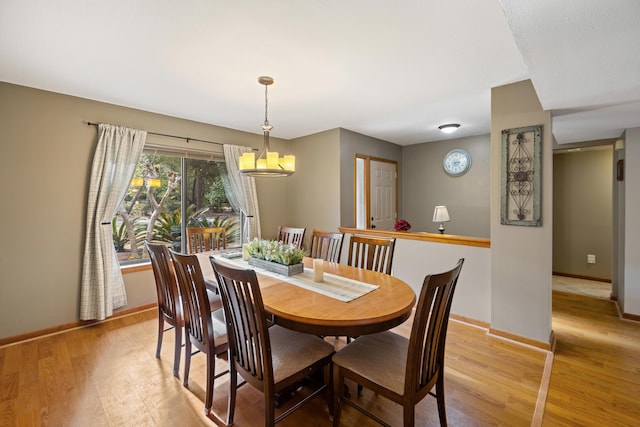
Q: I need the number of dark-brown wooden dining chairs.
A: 8